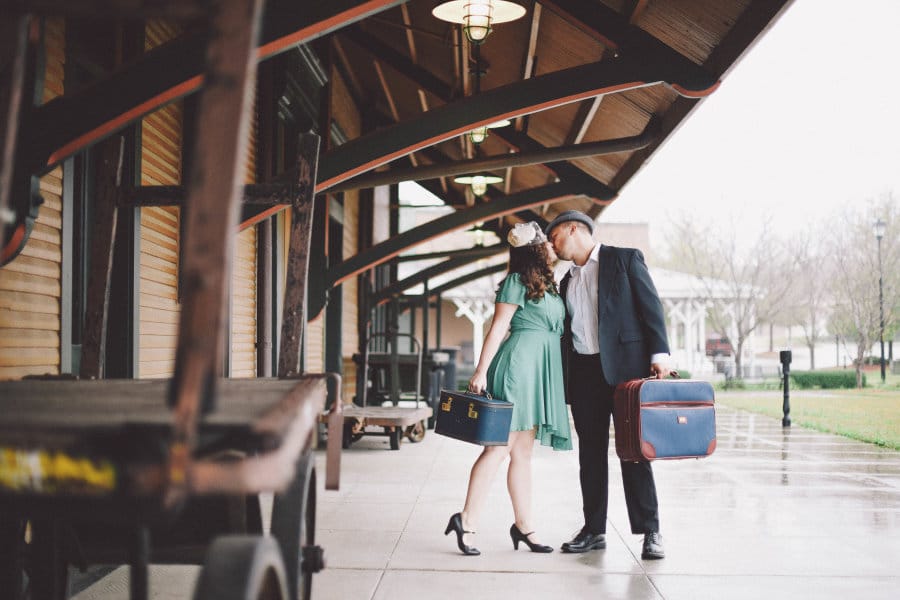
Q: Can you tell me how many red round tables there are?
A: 0